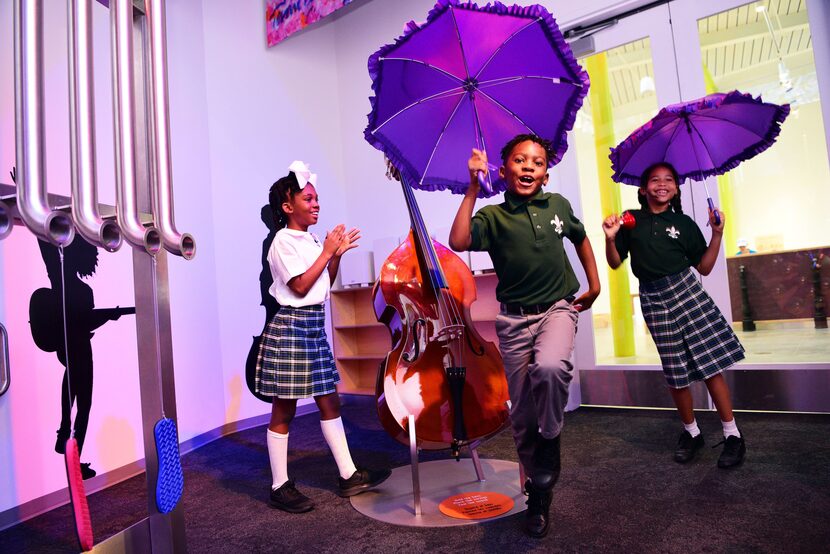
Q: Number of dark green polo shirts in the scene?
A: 2